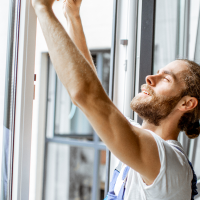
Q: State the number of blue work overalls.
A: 1